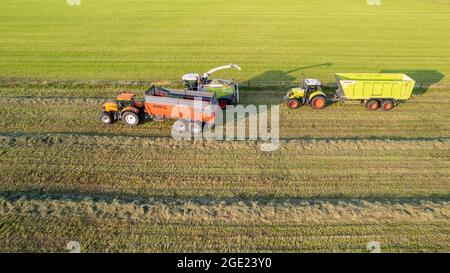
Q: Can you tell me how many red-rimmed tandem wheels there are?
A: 2